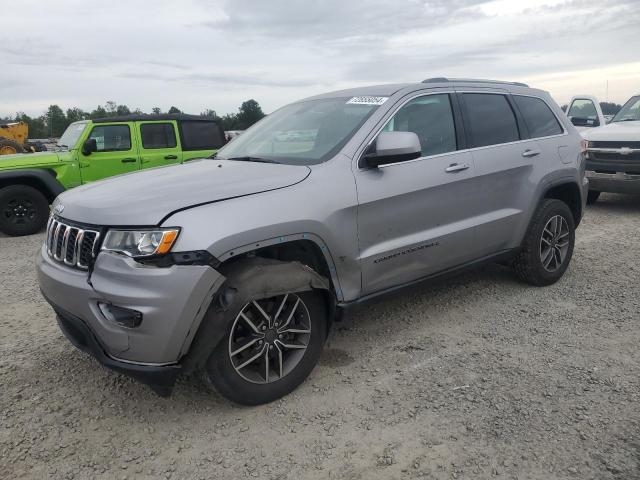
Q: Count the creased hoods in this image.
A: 0